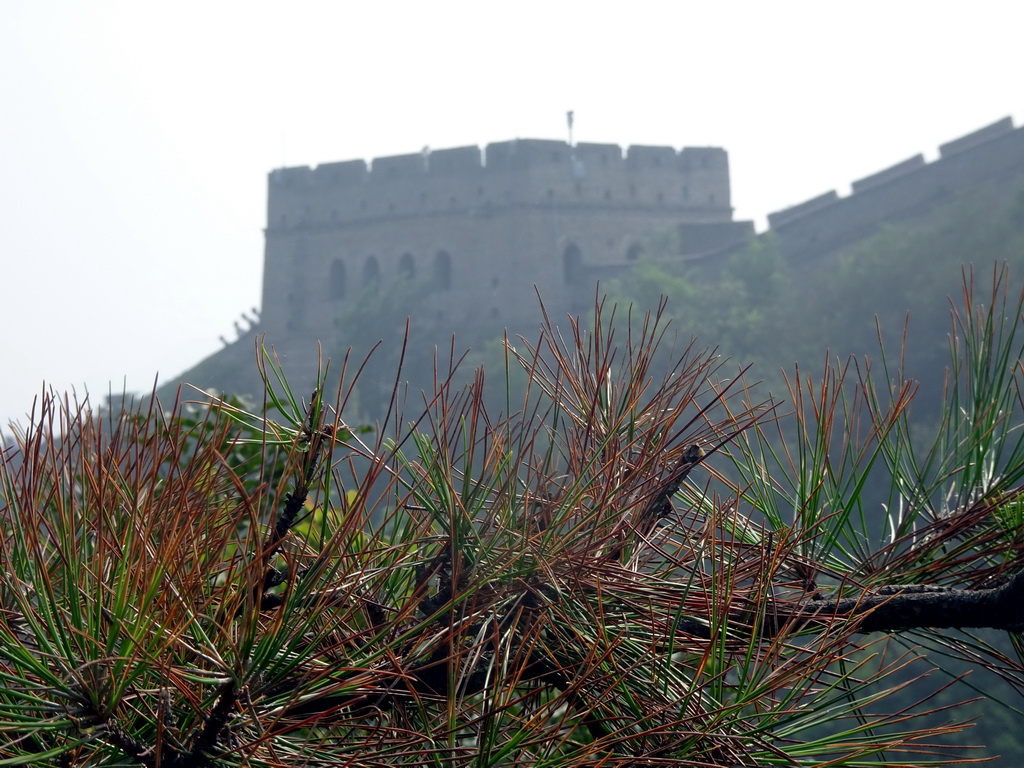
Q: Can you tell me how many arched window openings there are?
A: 6